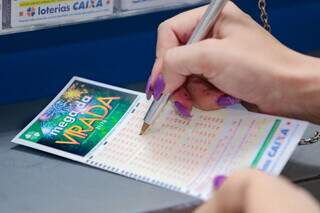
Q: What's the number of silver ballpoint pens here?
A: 1